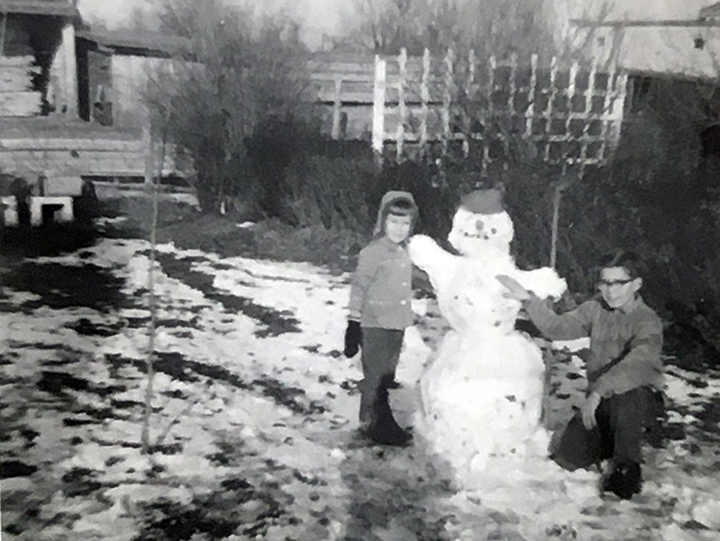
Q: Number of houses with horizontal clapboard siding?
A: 1